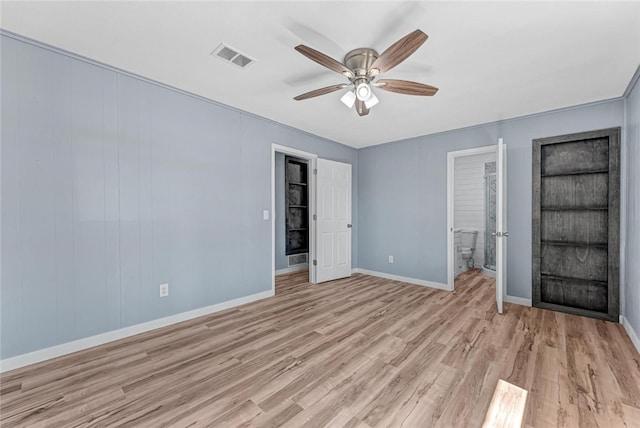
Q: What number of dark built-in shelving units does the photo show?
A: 2